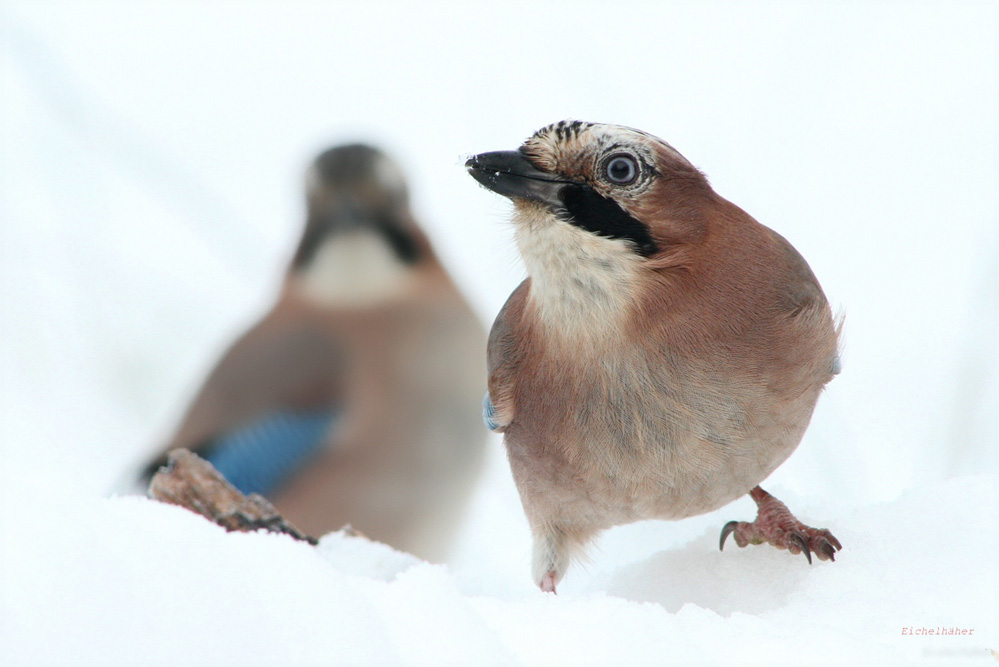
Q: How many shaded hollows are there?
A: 1